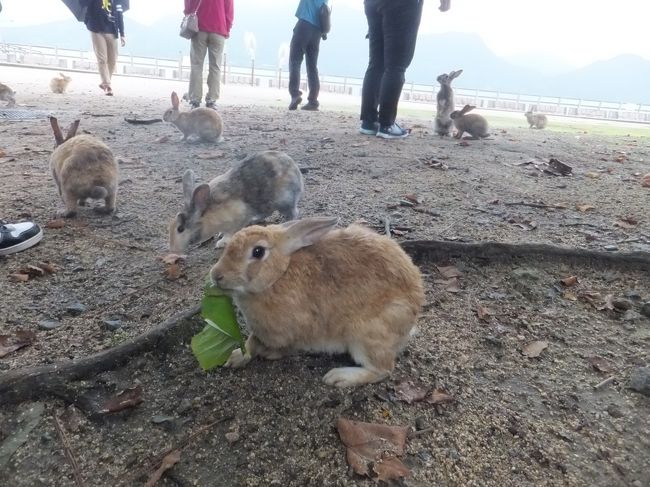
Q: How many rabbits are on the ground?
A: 9